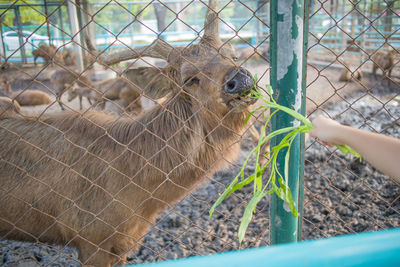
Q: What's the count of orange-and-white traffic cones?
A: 0